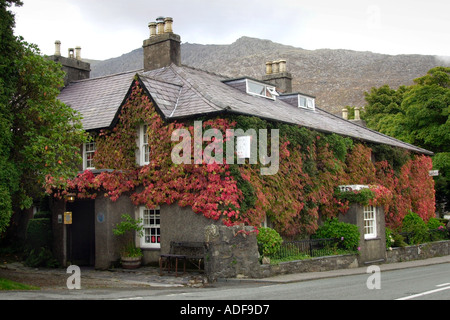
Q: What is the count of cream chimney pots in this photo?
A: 10